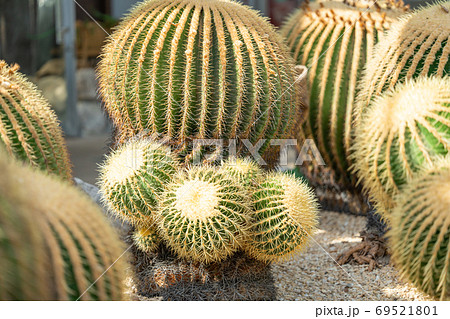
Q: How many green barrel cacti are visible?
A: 12